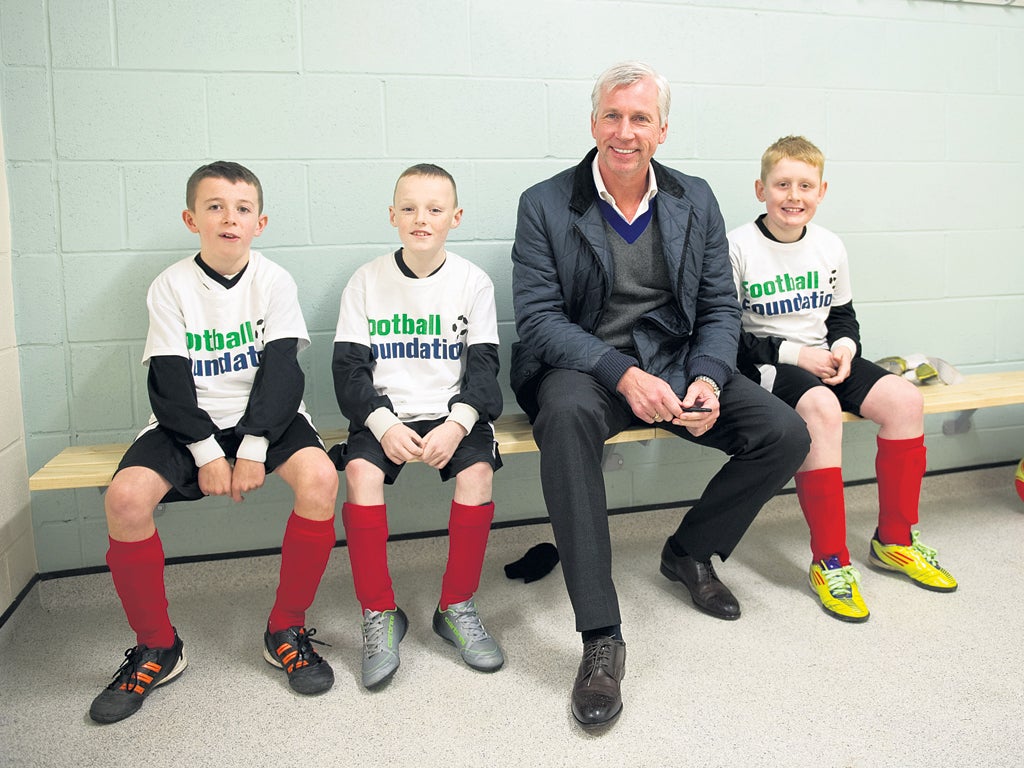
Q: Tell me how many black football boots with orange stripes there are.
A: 2